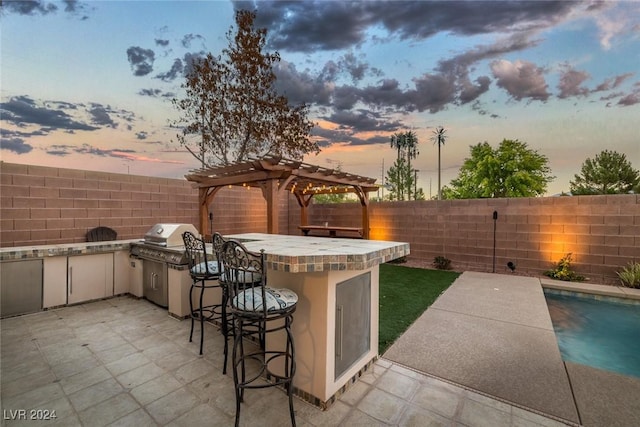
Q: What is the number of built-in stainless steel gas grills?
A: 1